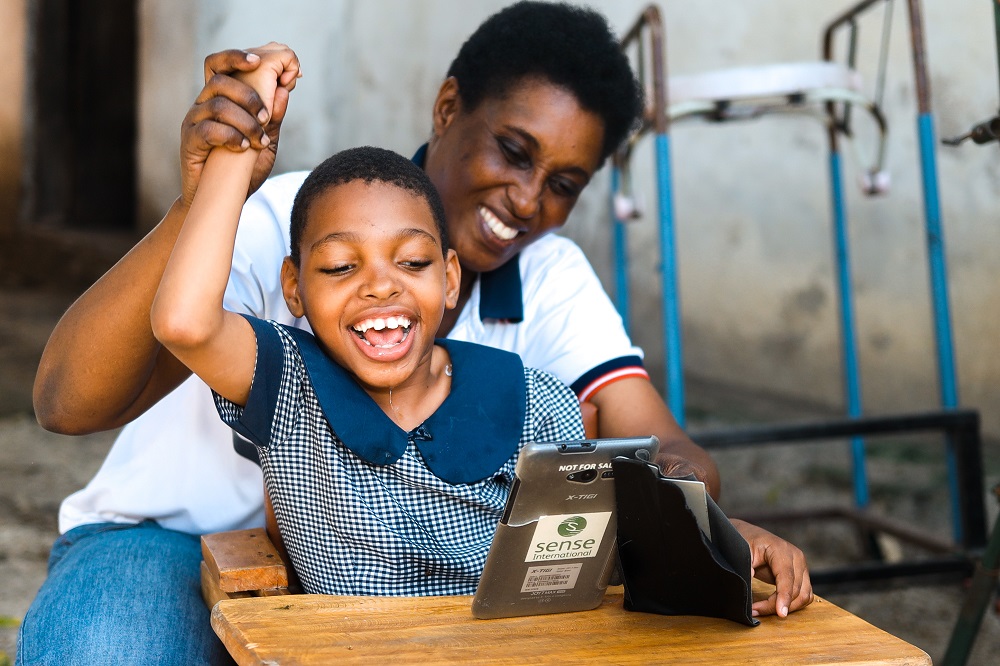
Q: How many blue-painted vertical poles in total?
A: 4